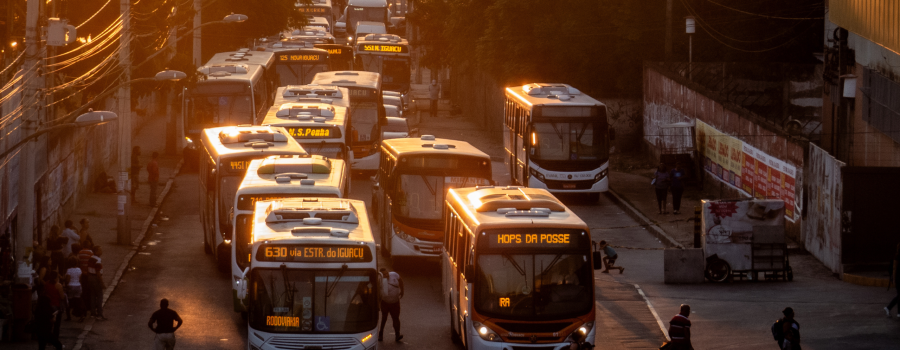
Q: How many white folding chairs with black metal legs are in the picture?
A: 0